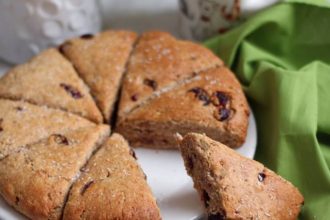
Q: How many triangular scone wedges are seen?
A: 8